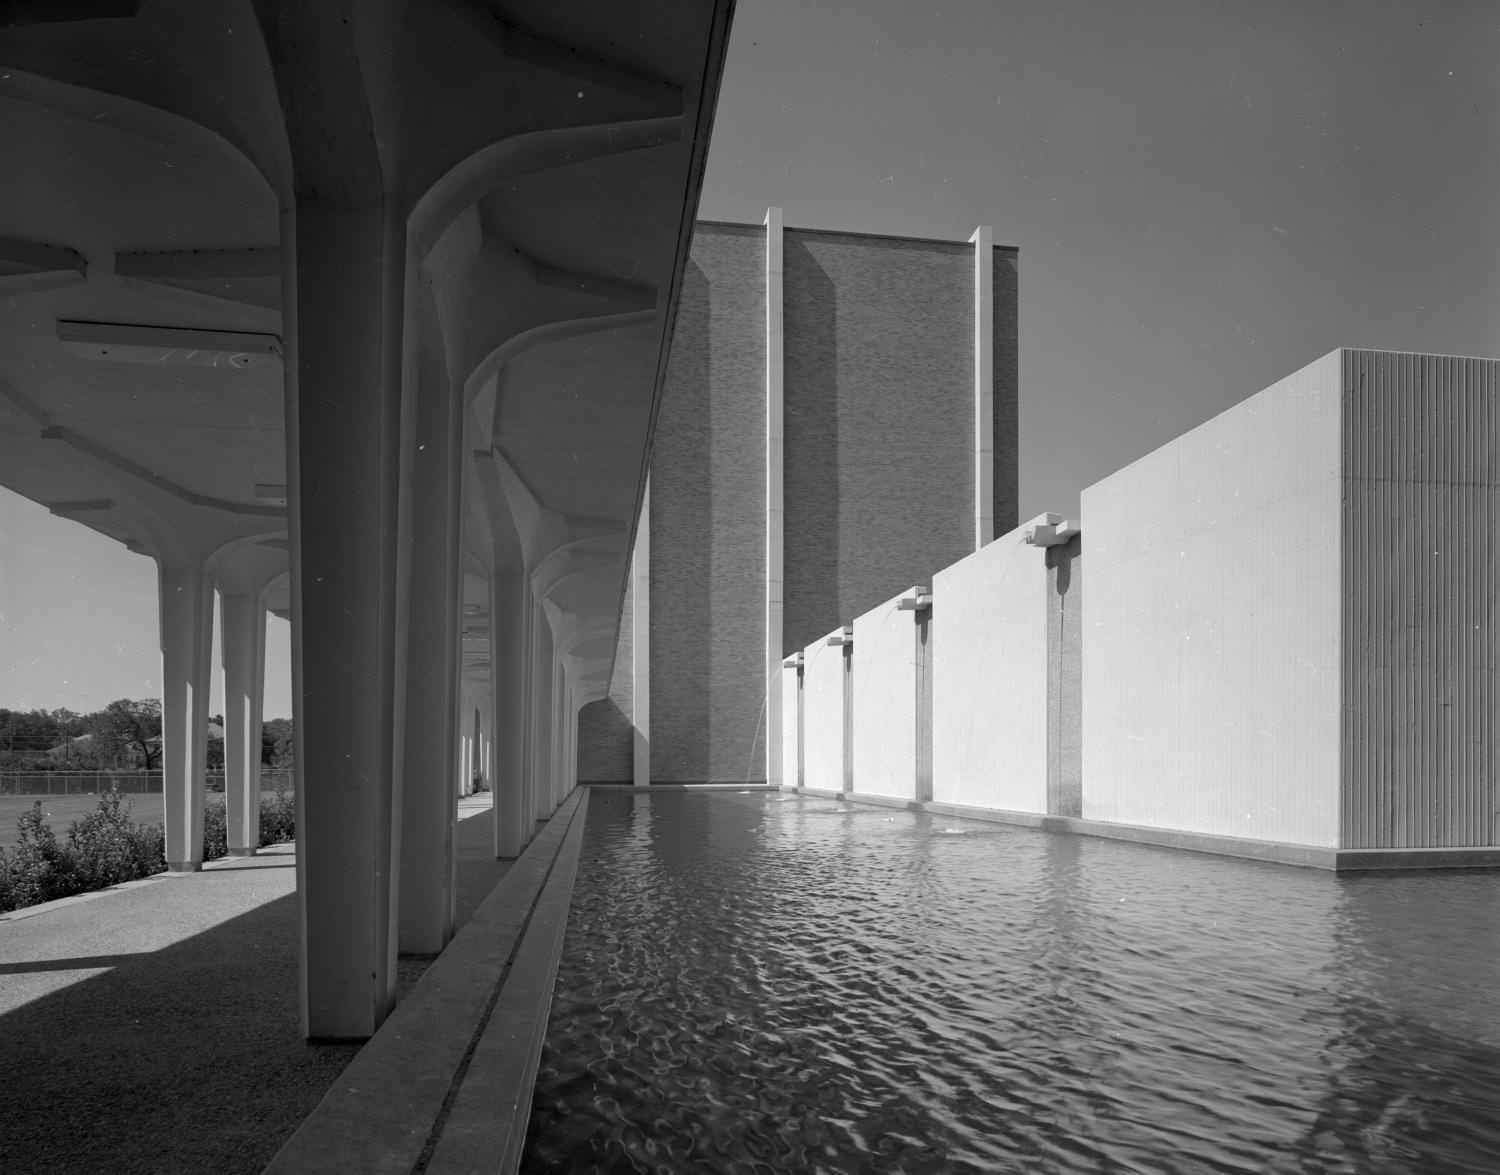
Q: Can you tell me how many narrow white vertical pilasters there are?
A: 3